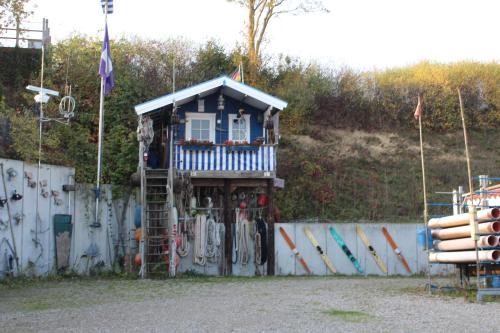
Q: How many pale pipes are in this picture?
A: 4